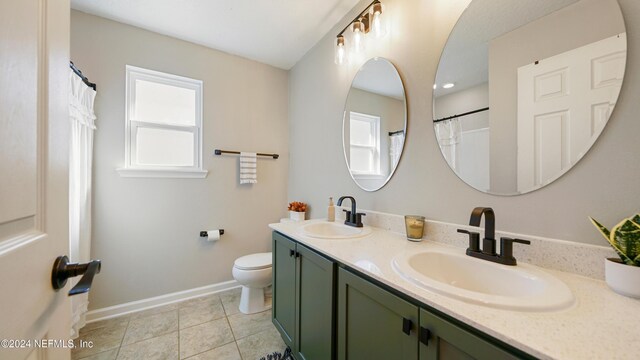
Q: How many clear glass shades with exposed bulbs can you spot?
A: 3